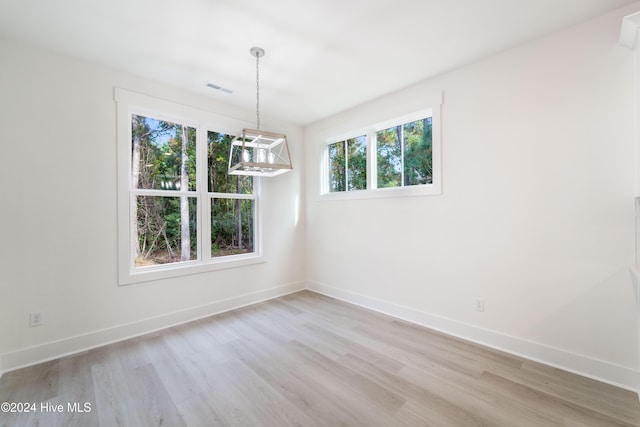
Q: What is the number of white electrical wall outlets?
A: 2